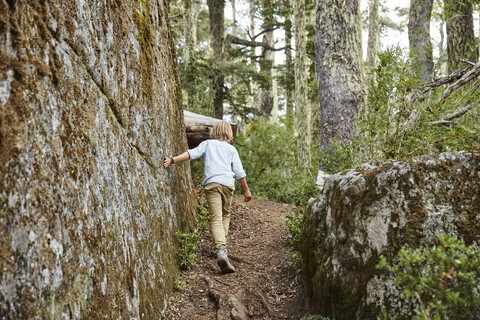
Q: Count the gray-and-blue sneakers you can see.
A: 1